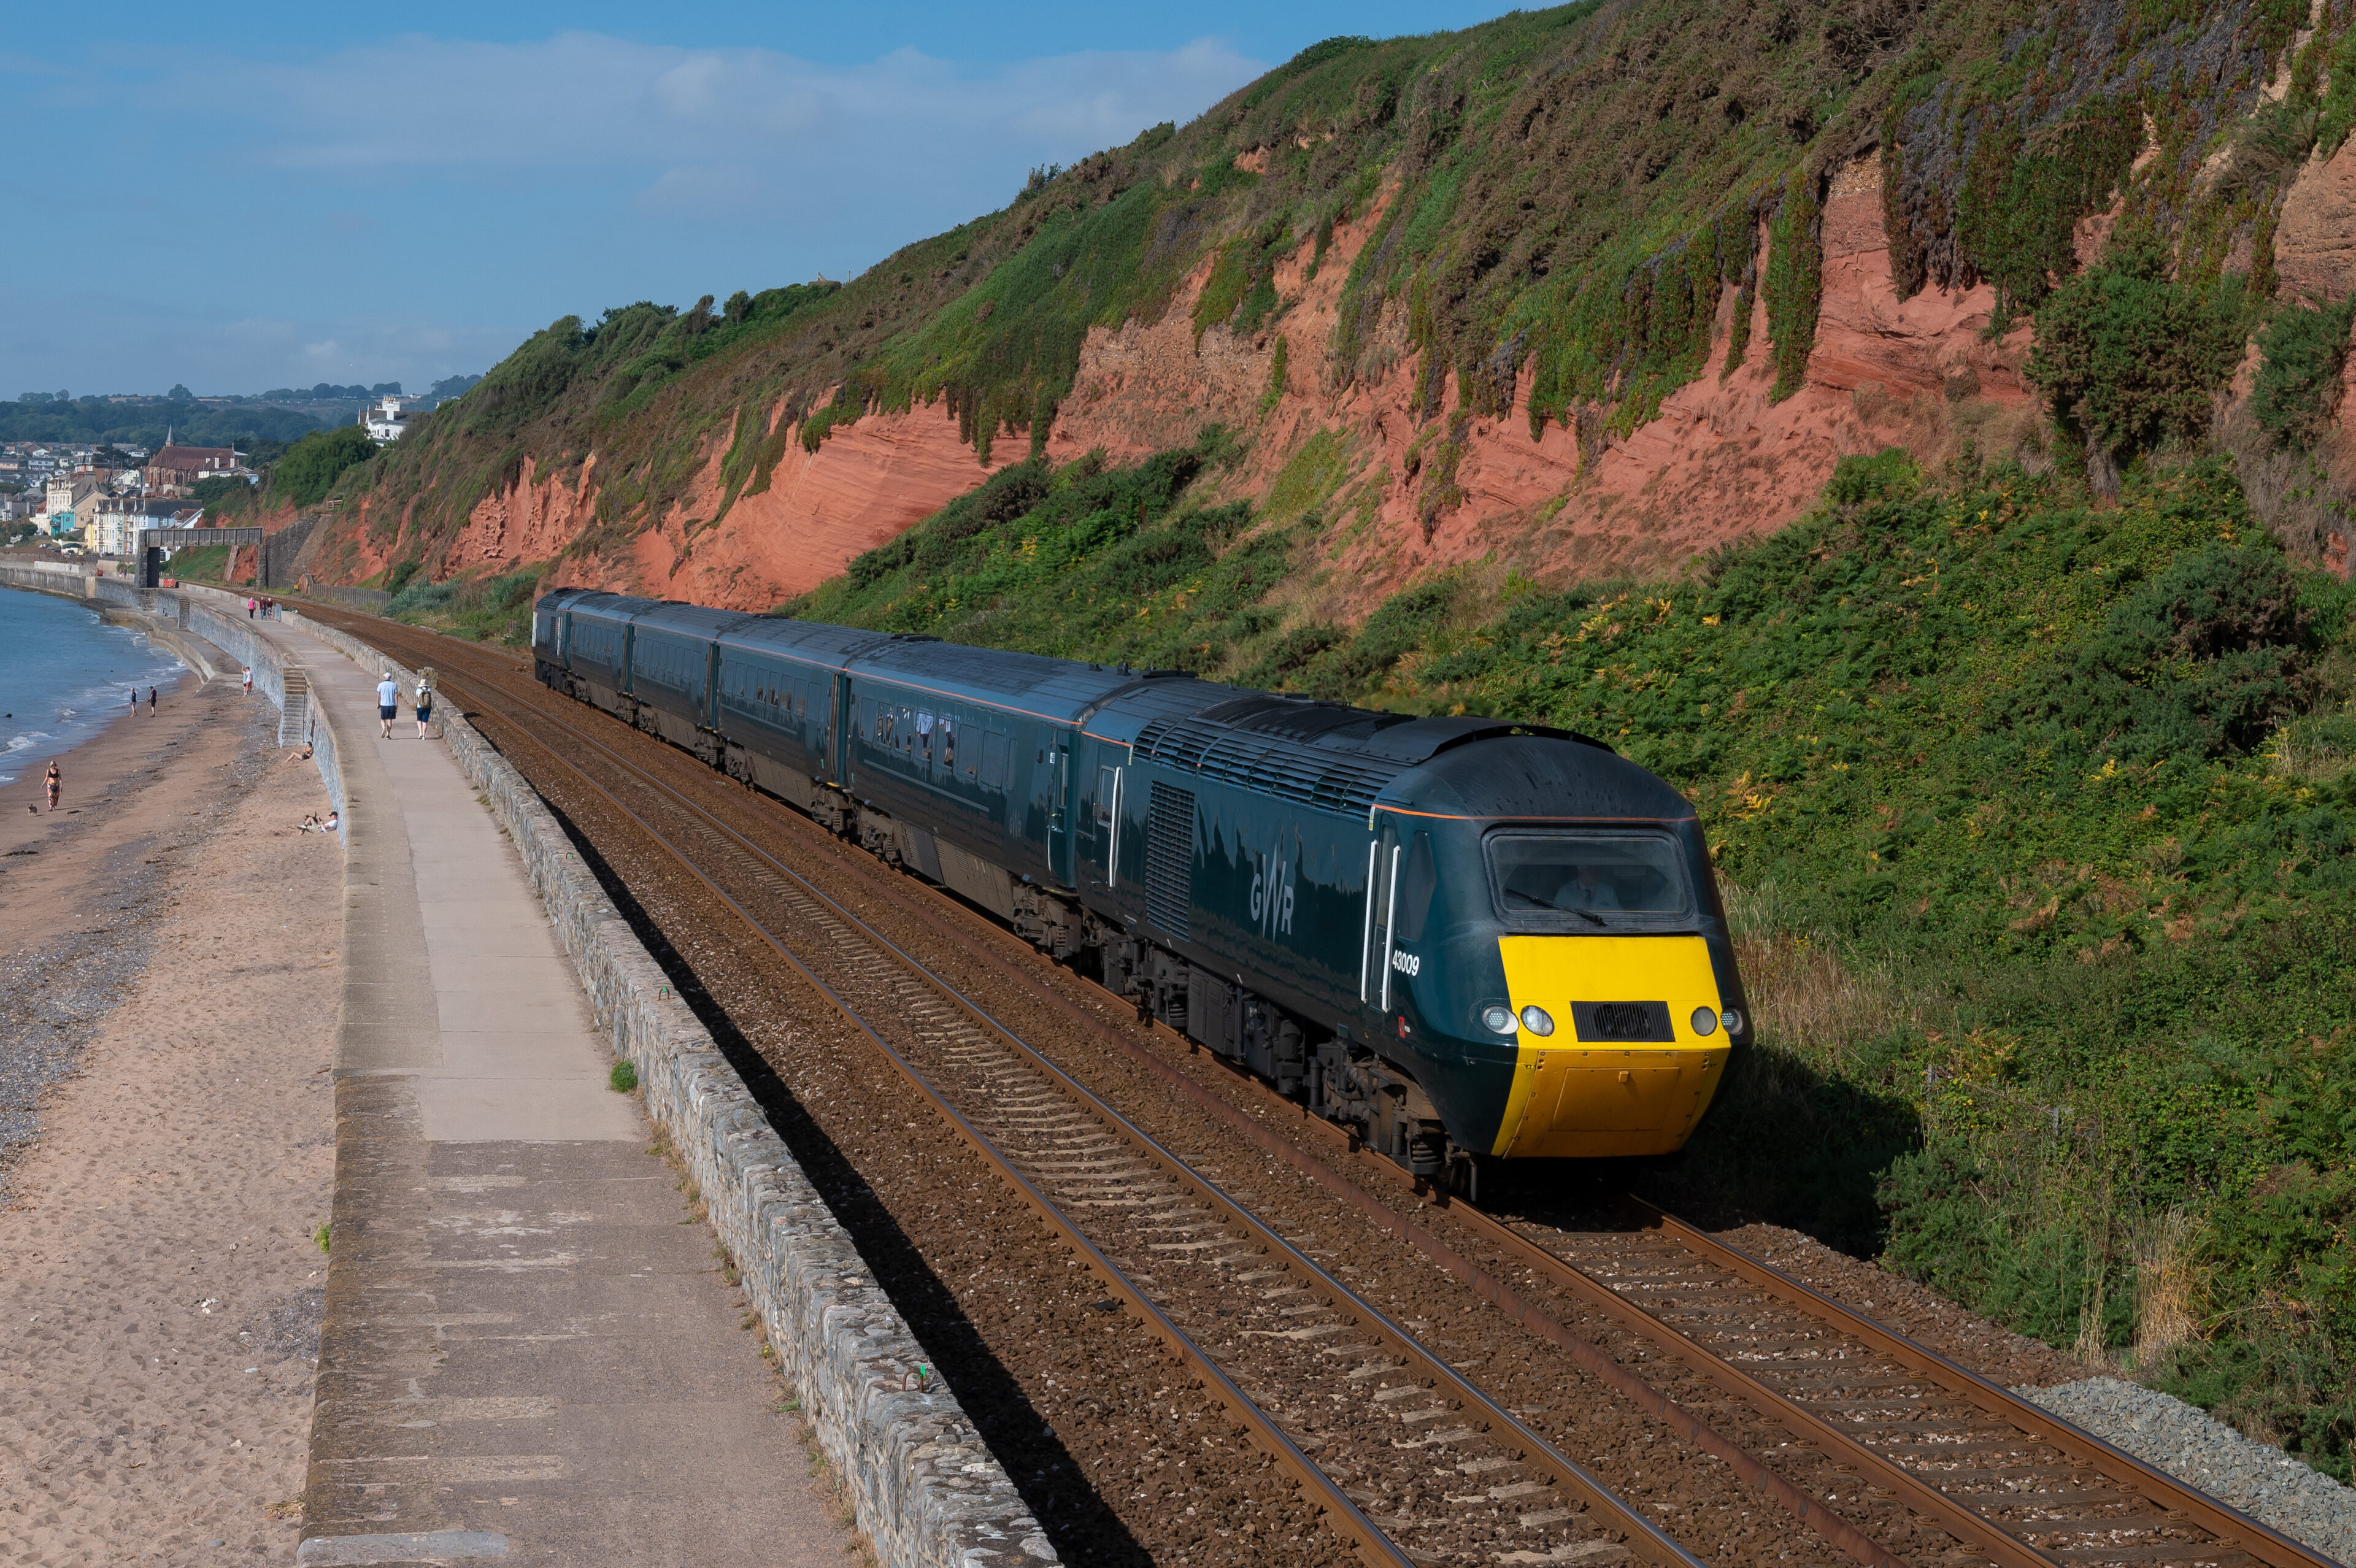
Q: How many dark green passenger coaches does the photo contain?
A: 4